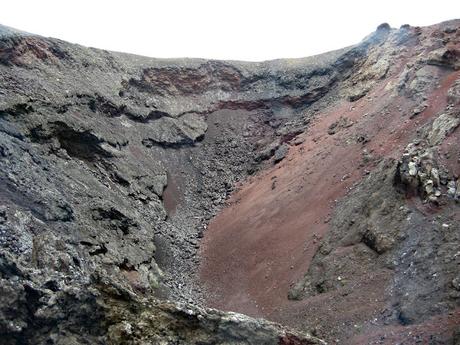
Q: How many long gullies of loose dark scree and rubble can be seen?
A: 1